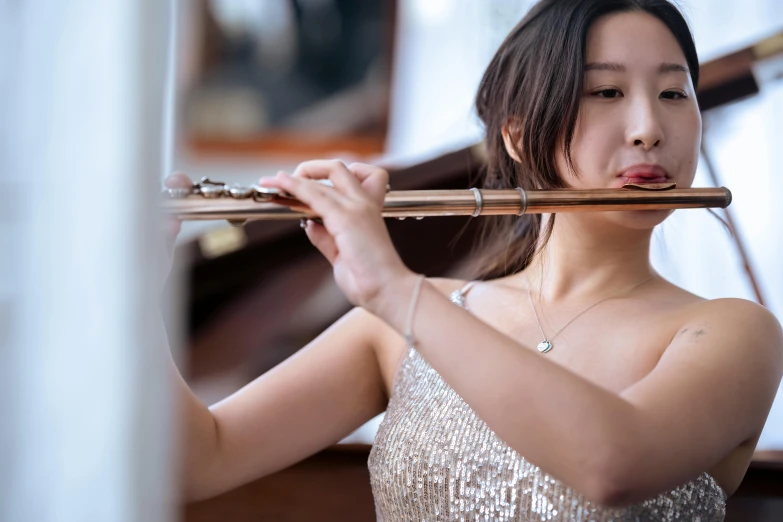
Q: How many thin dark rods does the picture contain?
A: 1